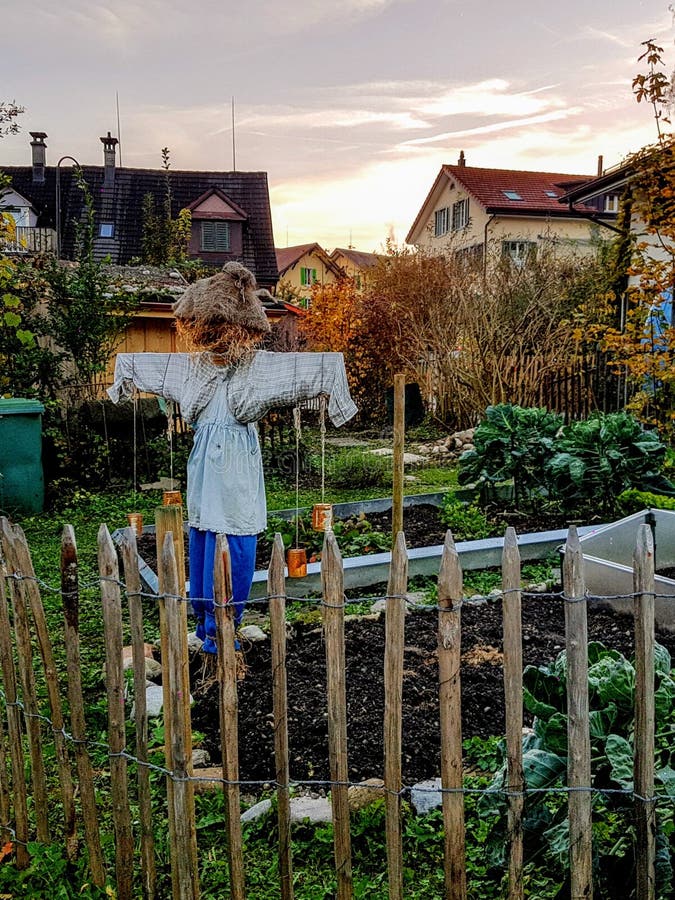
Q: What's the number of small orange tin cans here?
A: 4